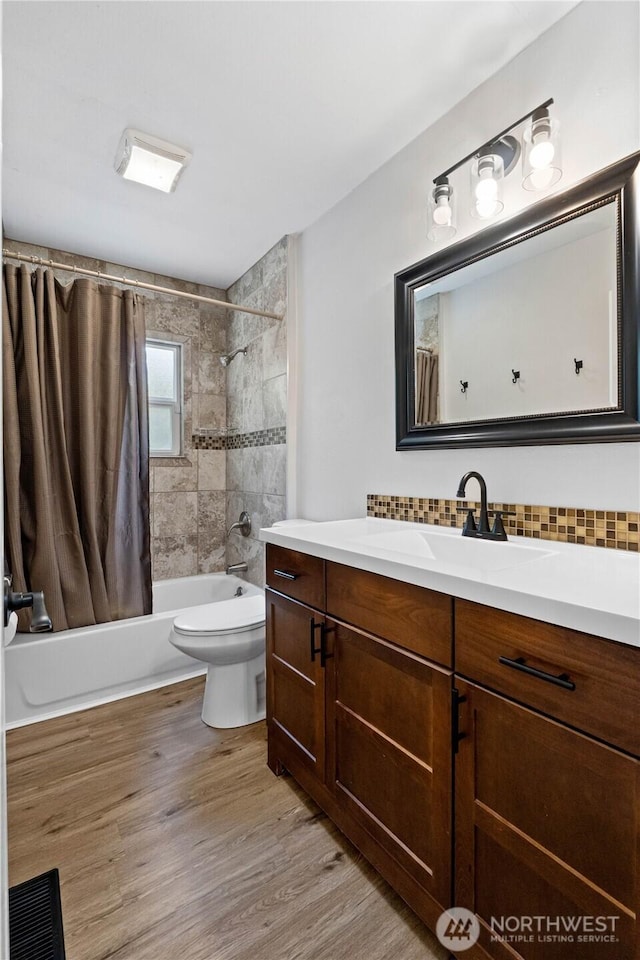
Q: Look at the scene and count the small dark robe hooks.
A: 3